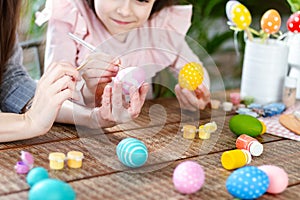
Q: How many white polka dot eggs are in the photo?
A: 6